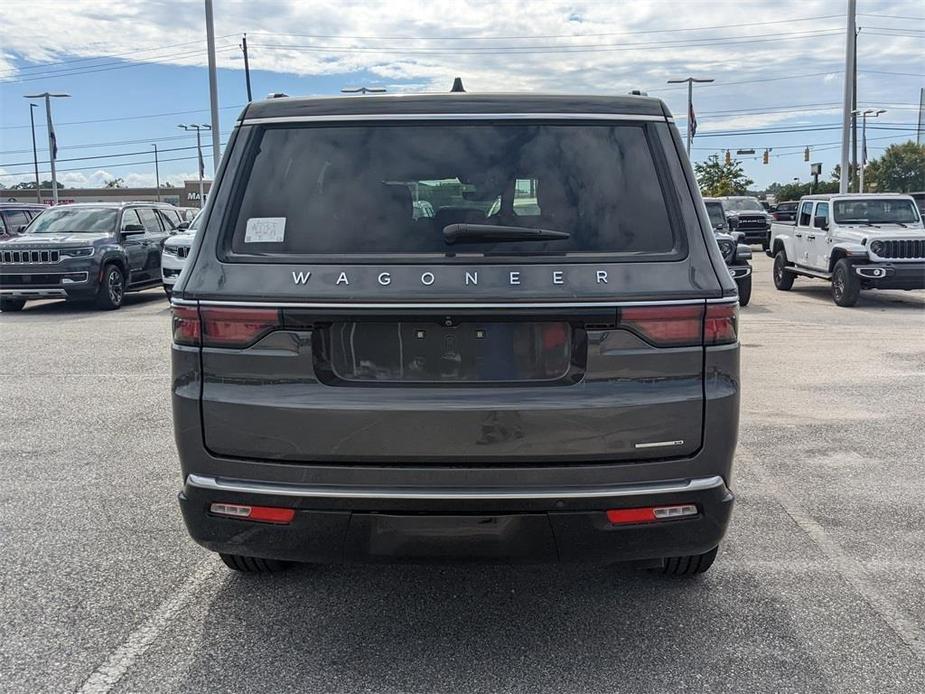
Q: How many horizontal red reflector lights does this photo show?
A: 2